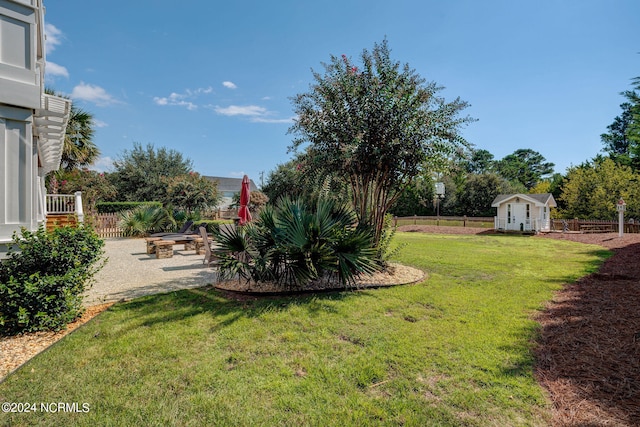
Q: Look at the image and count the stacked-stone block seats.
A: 4